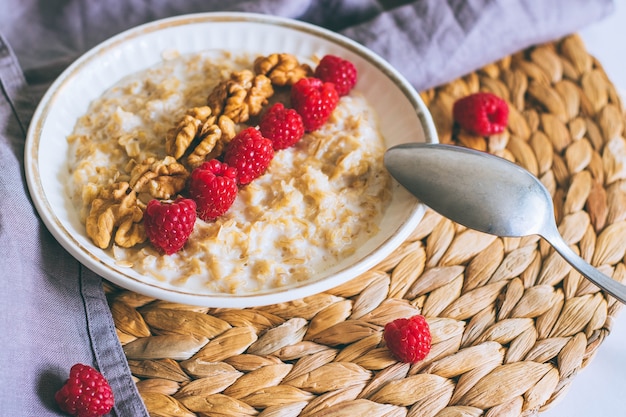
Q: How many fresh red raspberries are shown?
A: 9